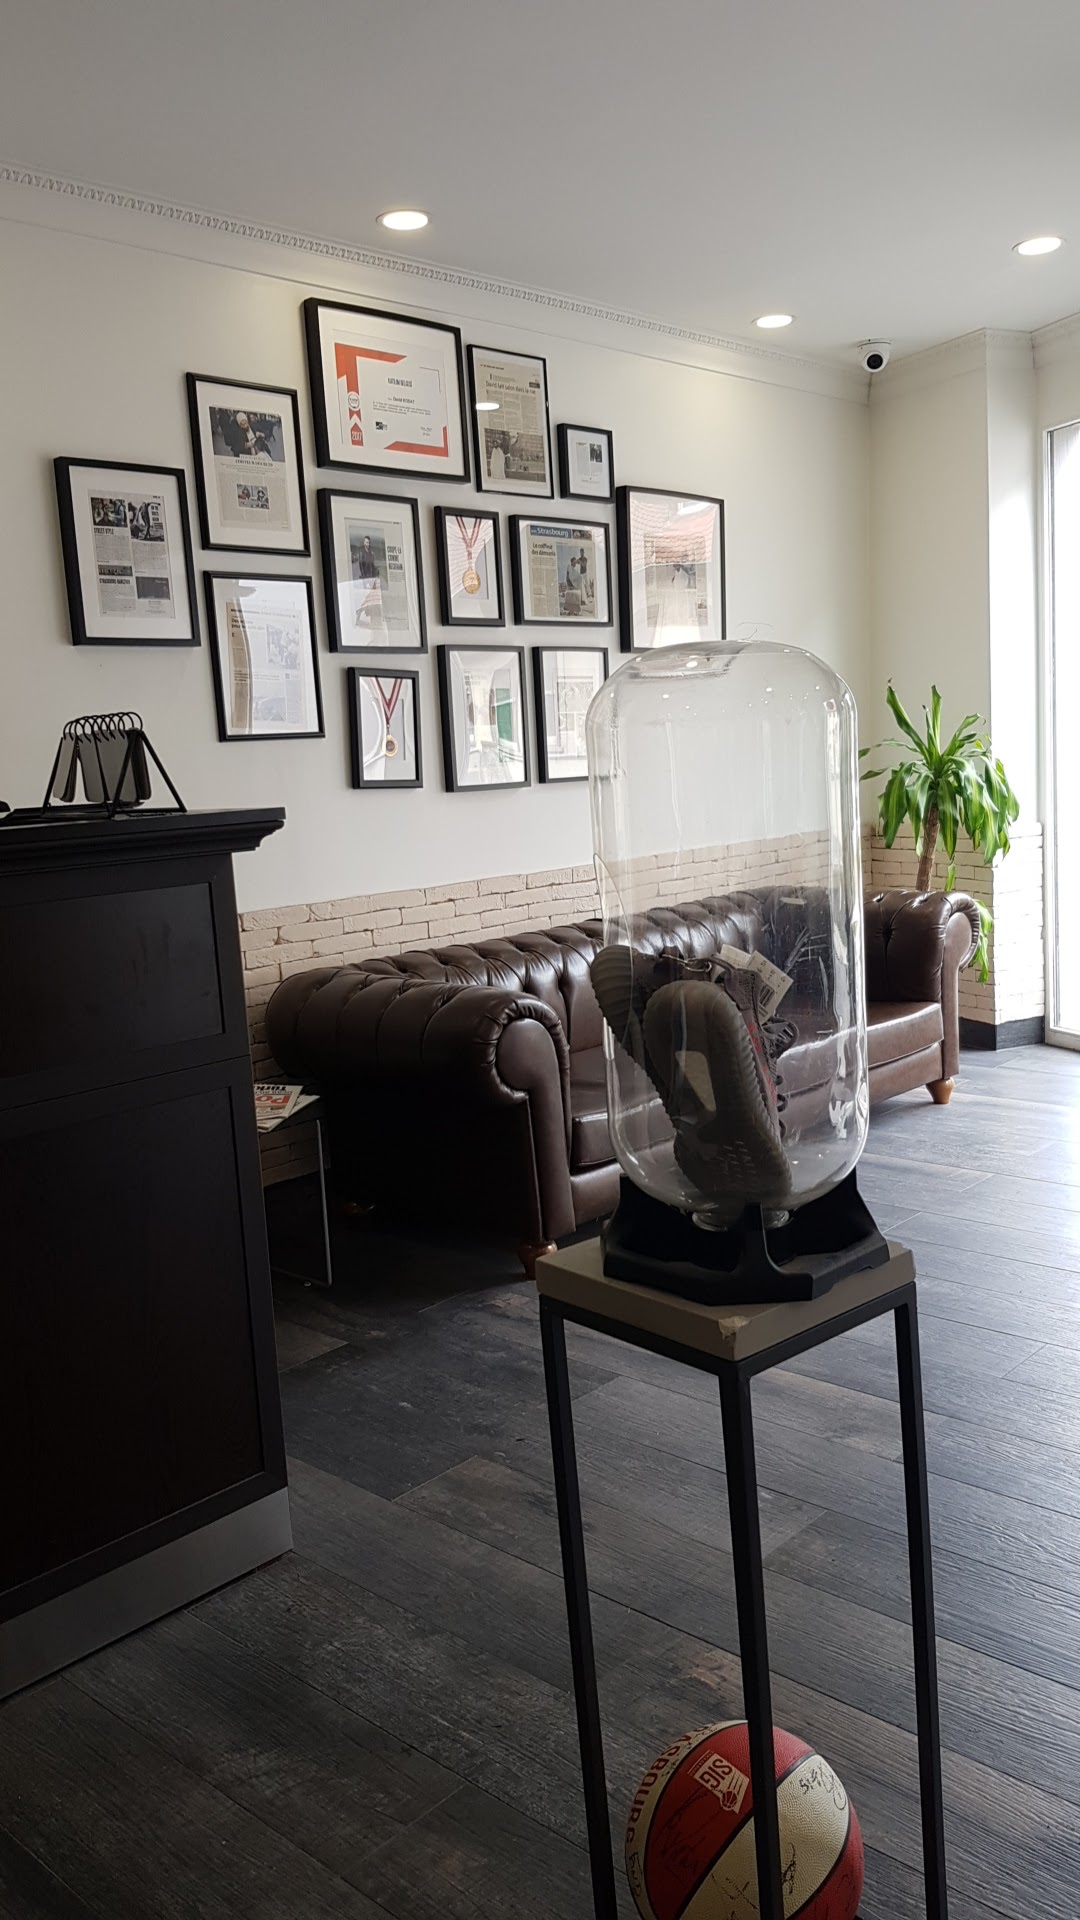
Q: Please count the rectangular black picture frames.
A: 13